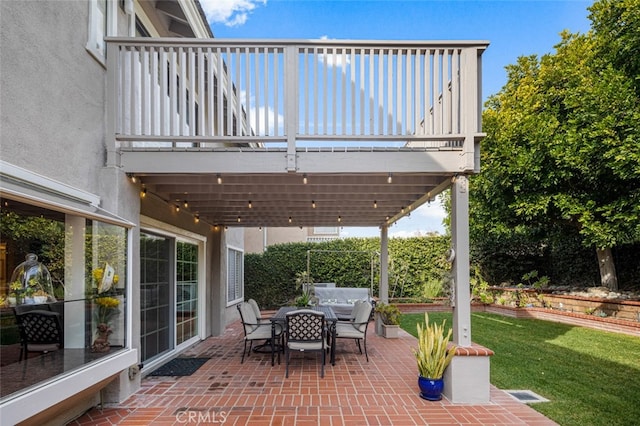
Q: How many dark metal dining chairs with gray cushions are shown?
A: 5